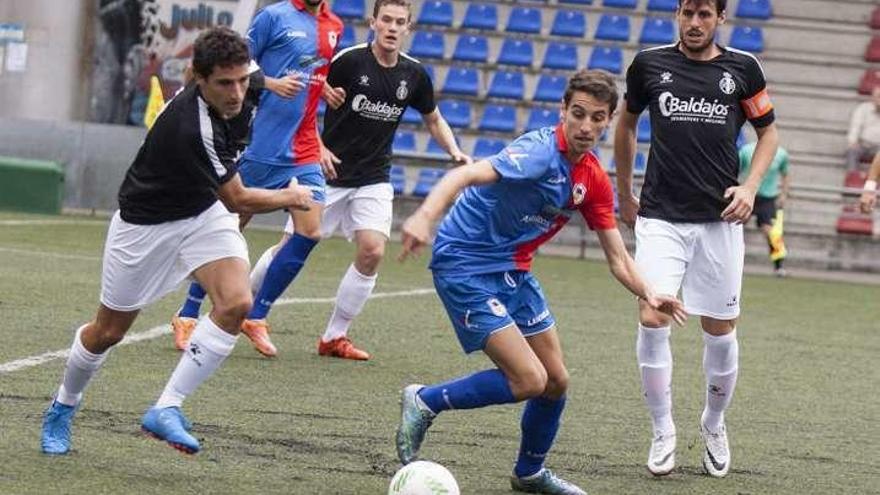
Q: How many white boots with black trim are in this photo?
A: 2